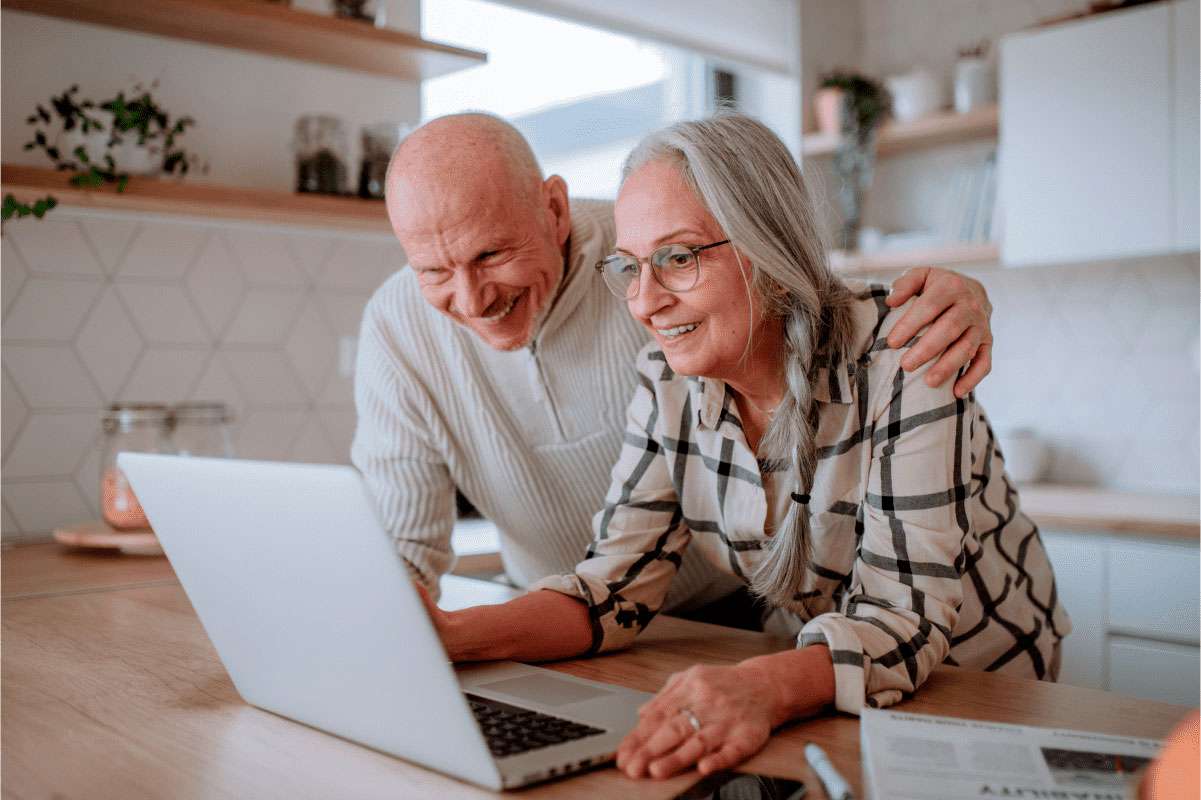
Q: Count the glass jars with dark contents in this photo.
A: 2